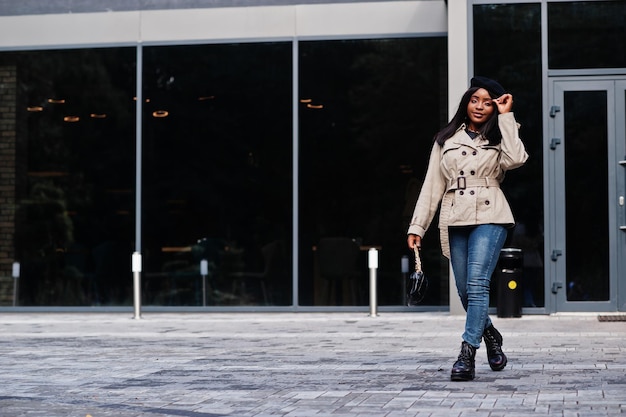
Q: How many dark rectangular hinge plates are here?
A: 4